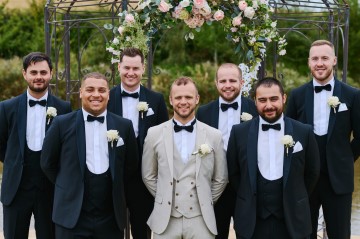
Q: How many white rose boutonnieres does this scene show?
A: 7